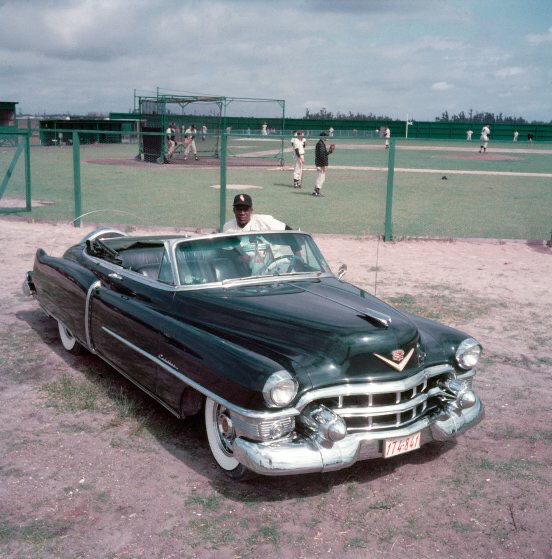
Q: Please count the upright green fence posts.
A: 4